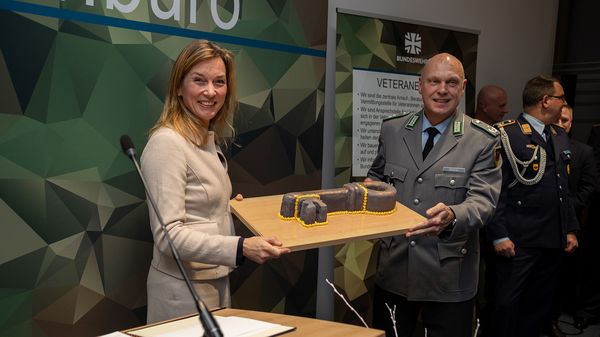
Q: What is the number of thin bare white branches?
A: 4